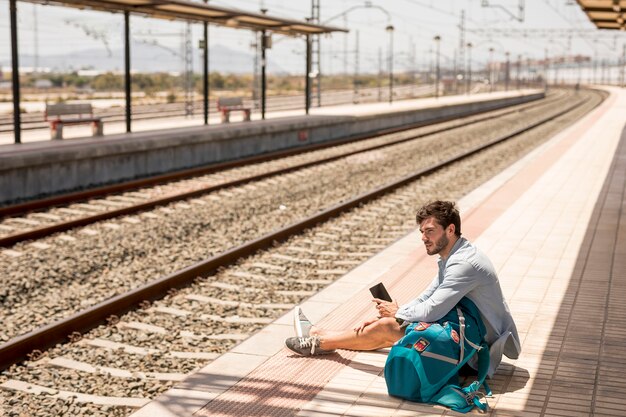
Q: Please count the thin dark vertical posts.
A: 5